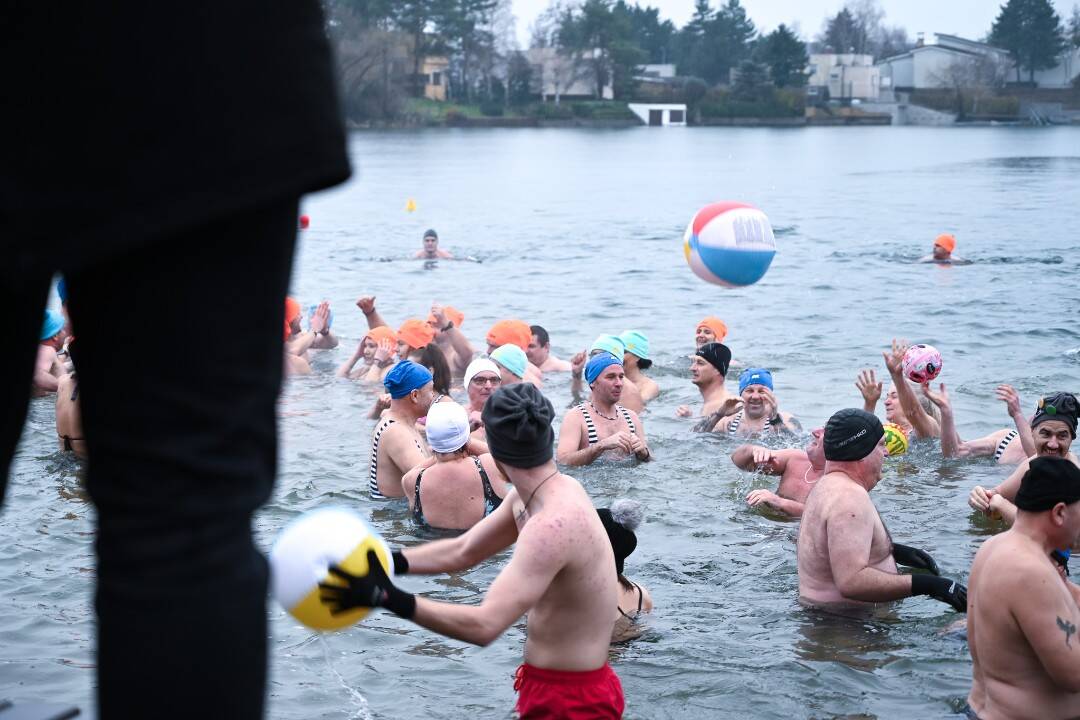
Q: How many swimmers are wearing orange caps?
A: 7